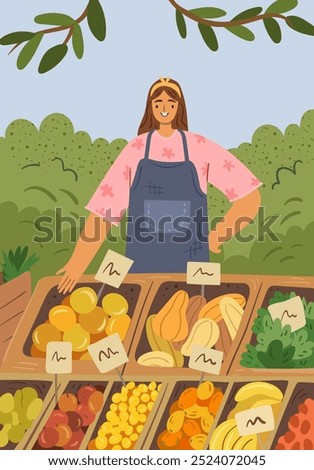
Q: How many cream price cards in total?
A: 7